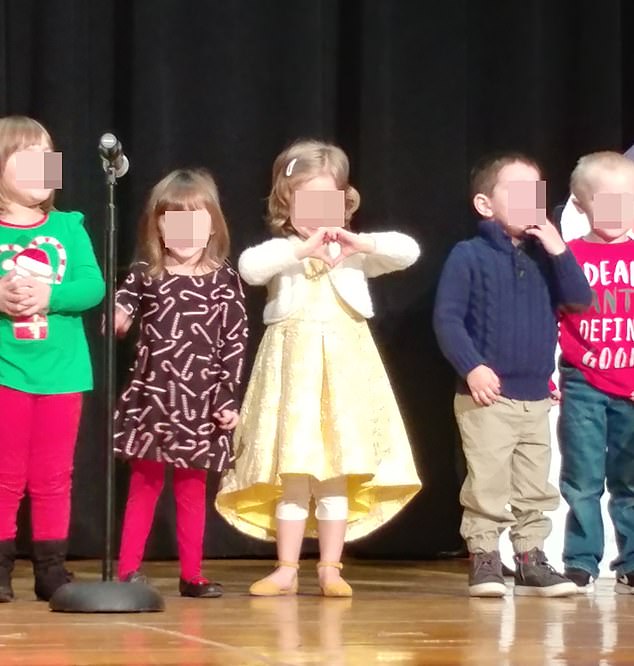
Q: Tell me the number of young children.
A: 5